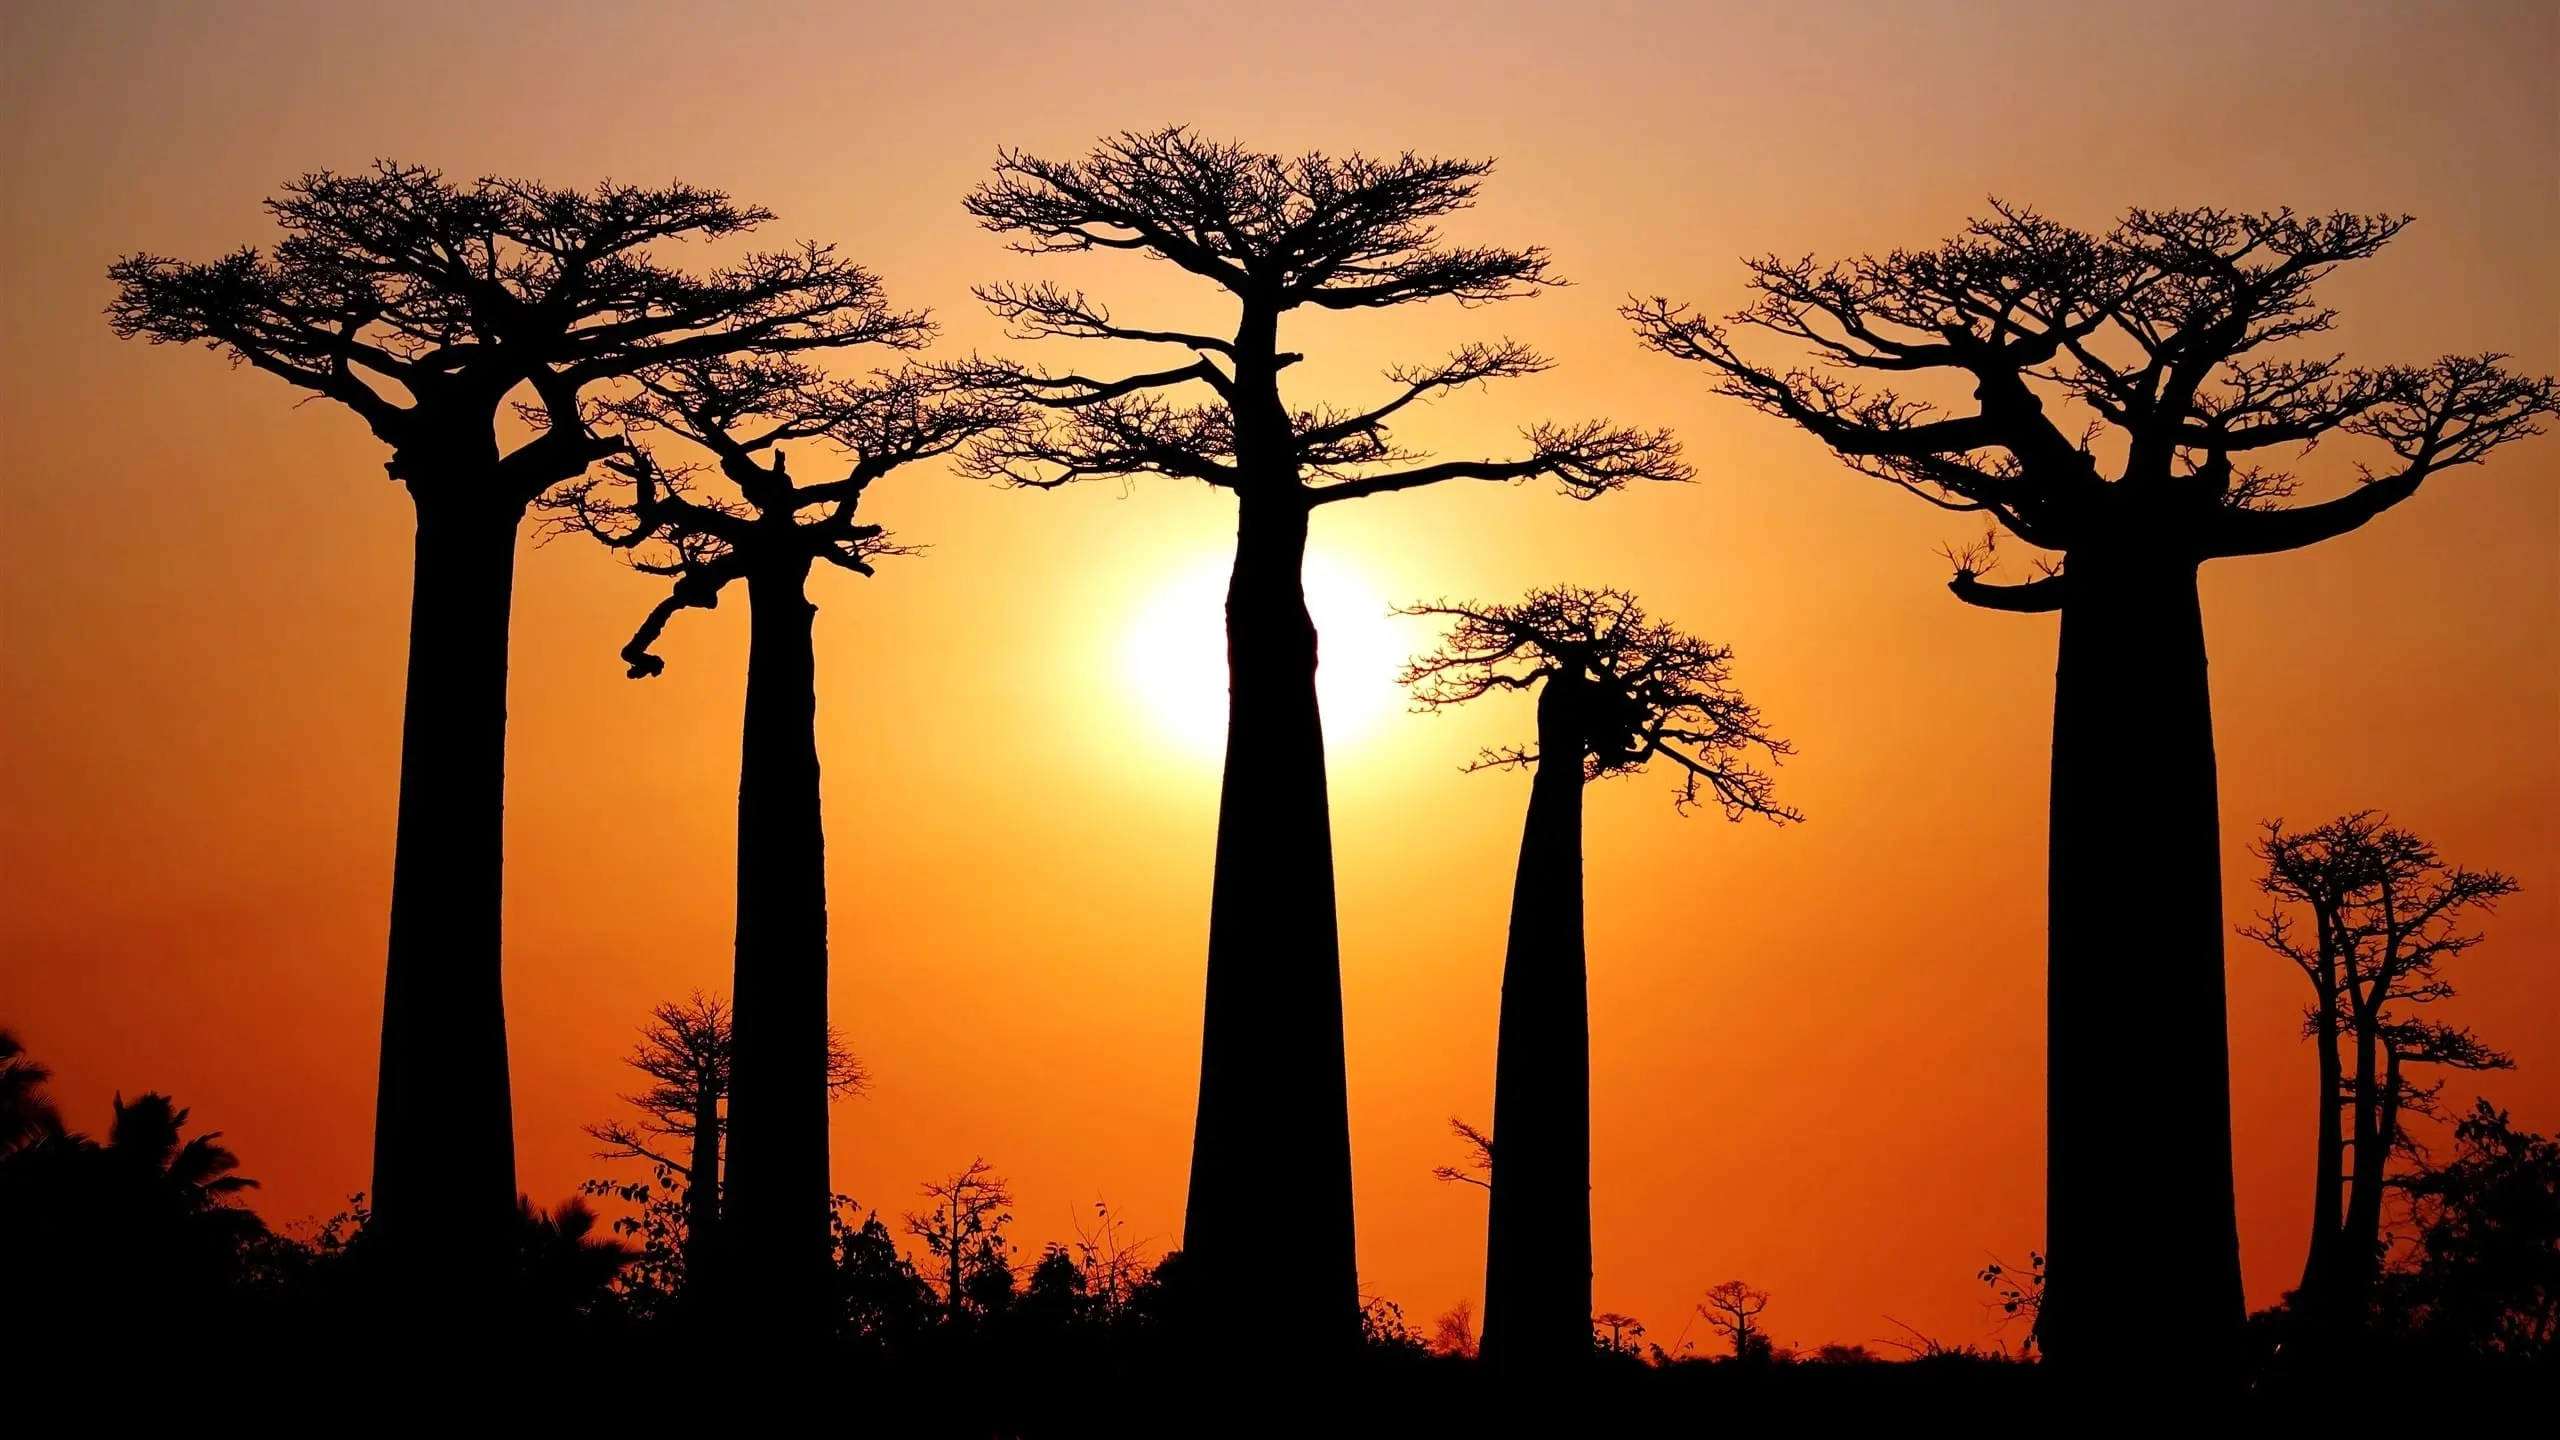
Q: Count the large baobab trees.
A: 5